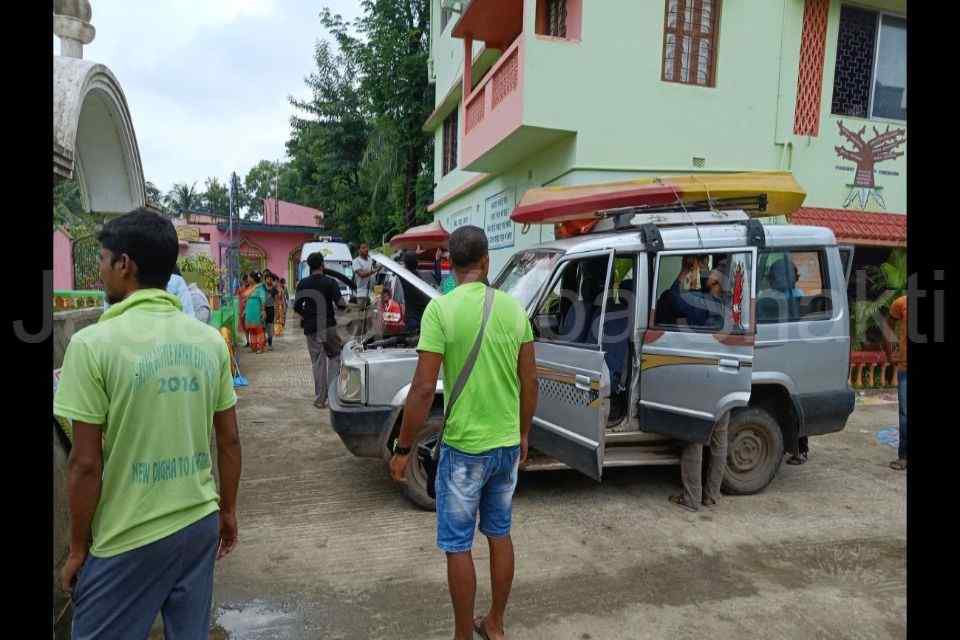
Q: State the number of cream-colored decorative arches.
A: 1